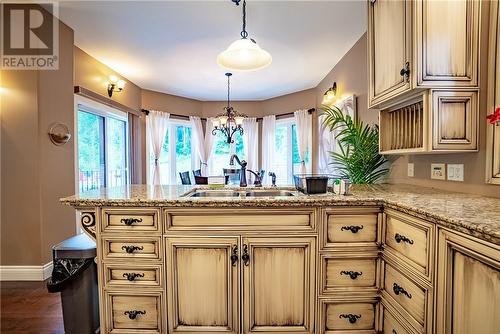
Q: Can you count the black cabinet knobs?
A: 12